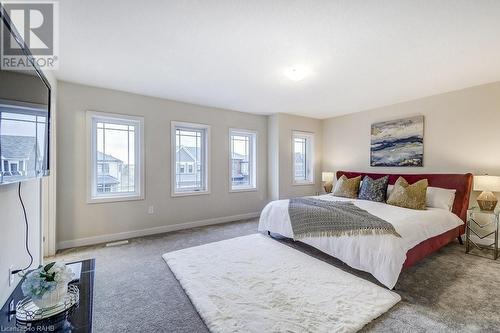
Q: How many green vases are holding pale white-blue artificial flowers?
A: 0